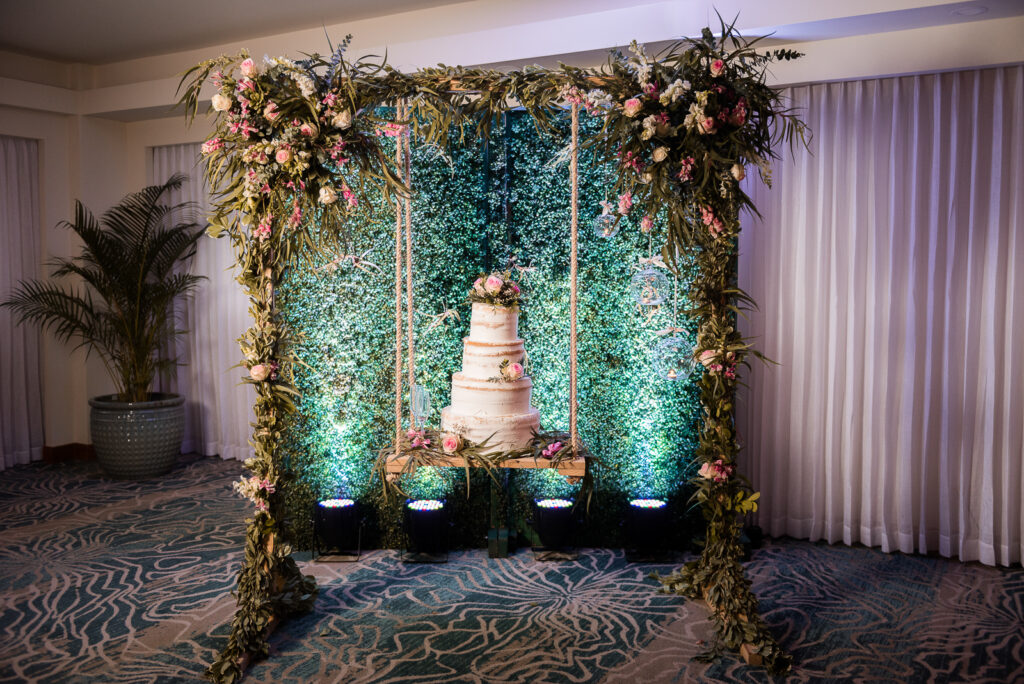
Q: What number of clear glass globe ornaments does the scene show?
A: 3